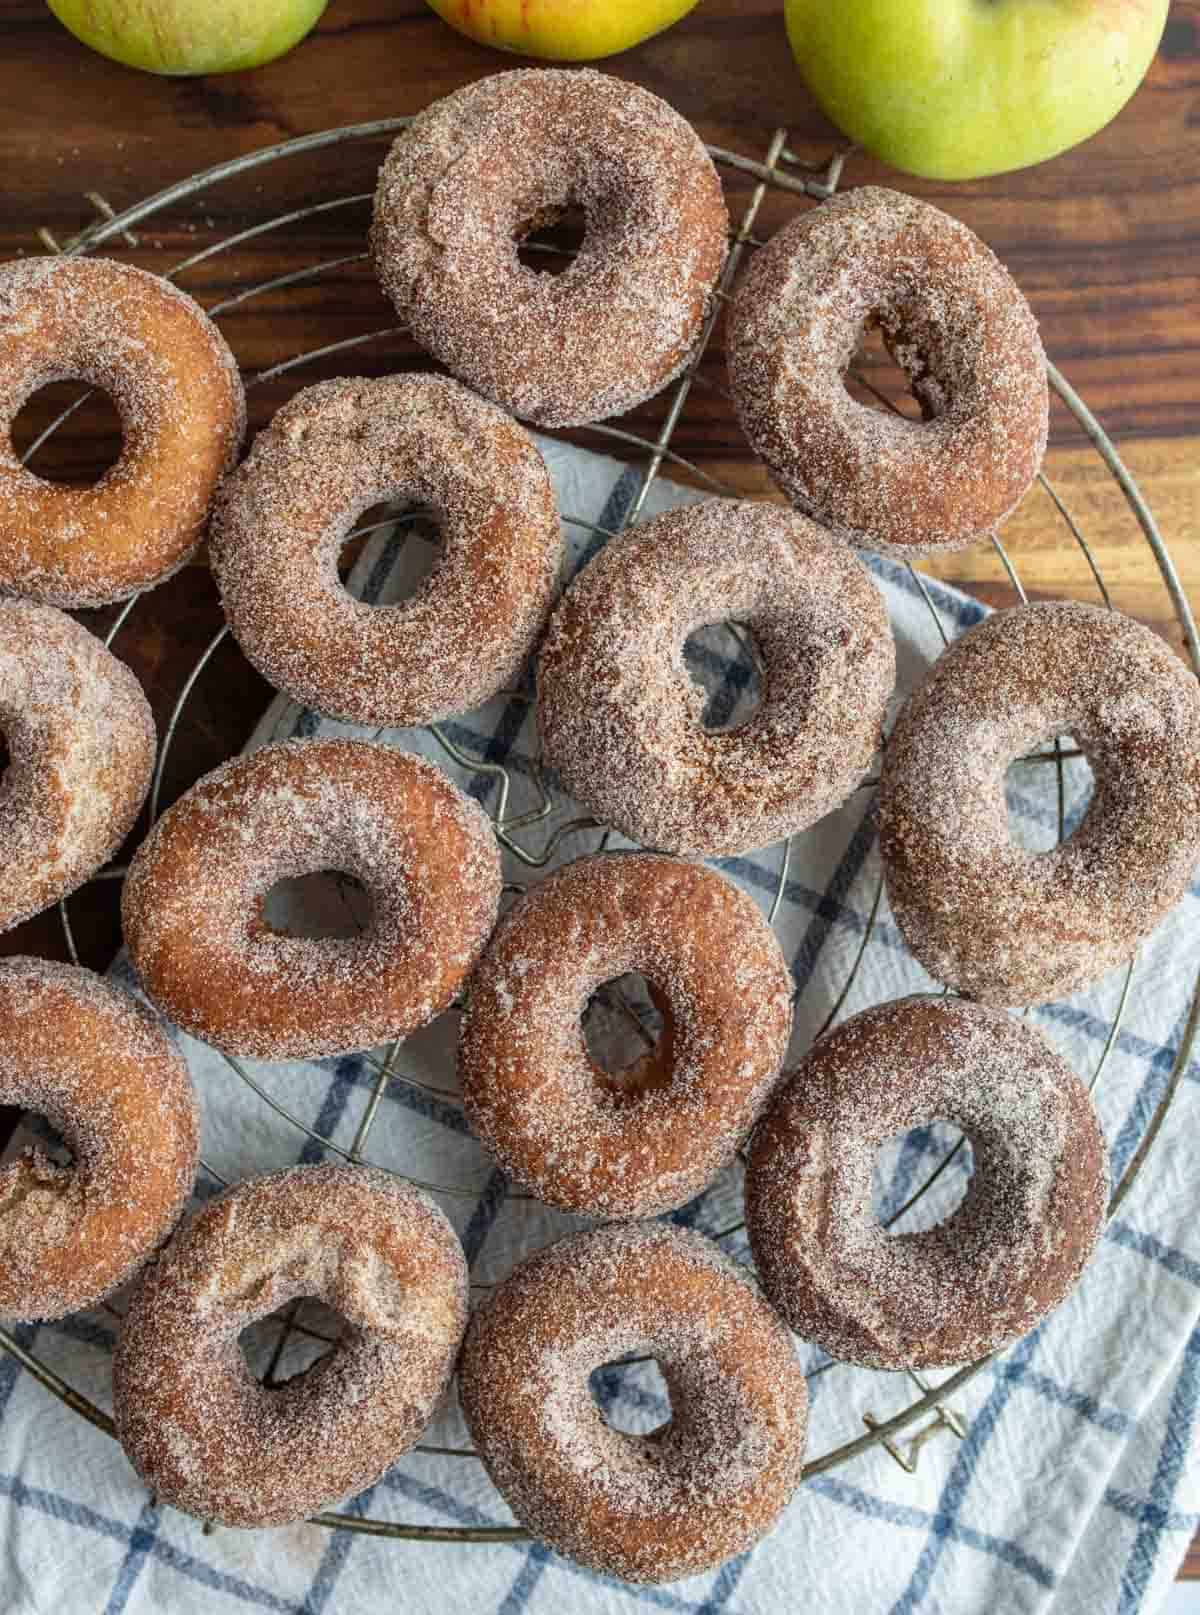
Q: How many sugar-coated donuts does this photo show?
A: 13